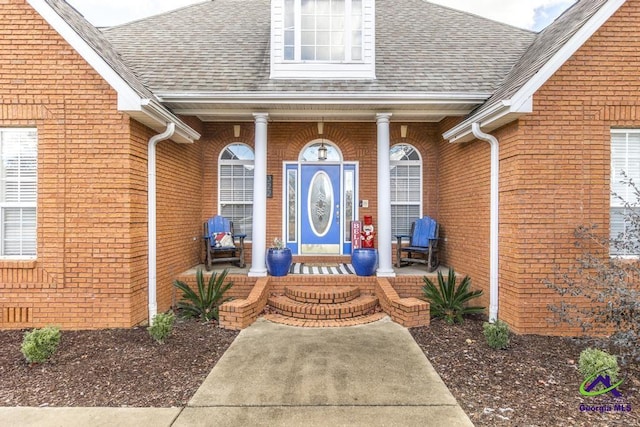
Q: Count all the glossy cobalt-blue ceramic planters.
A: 2